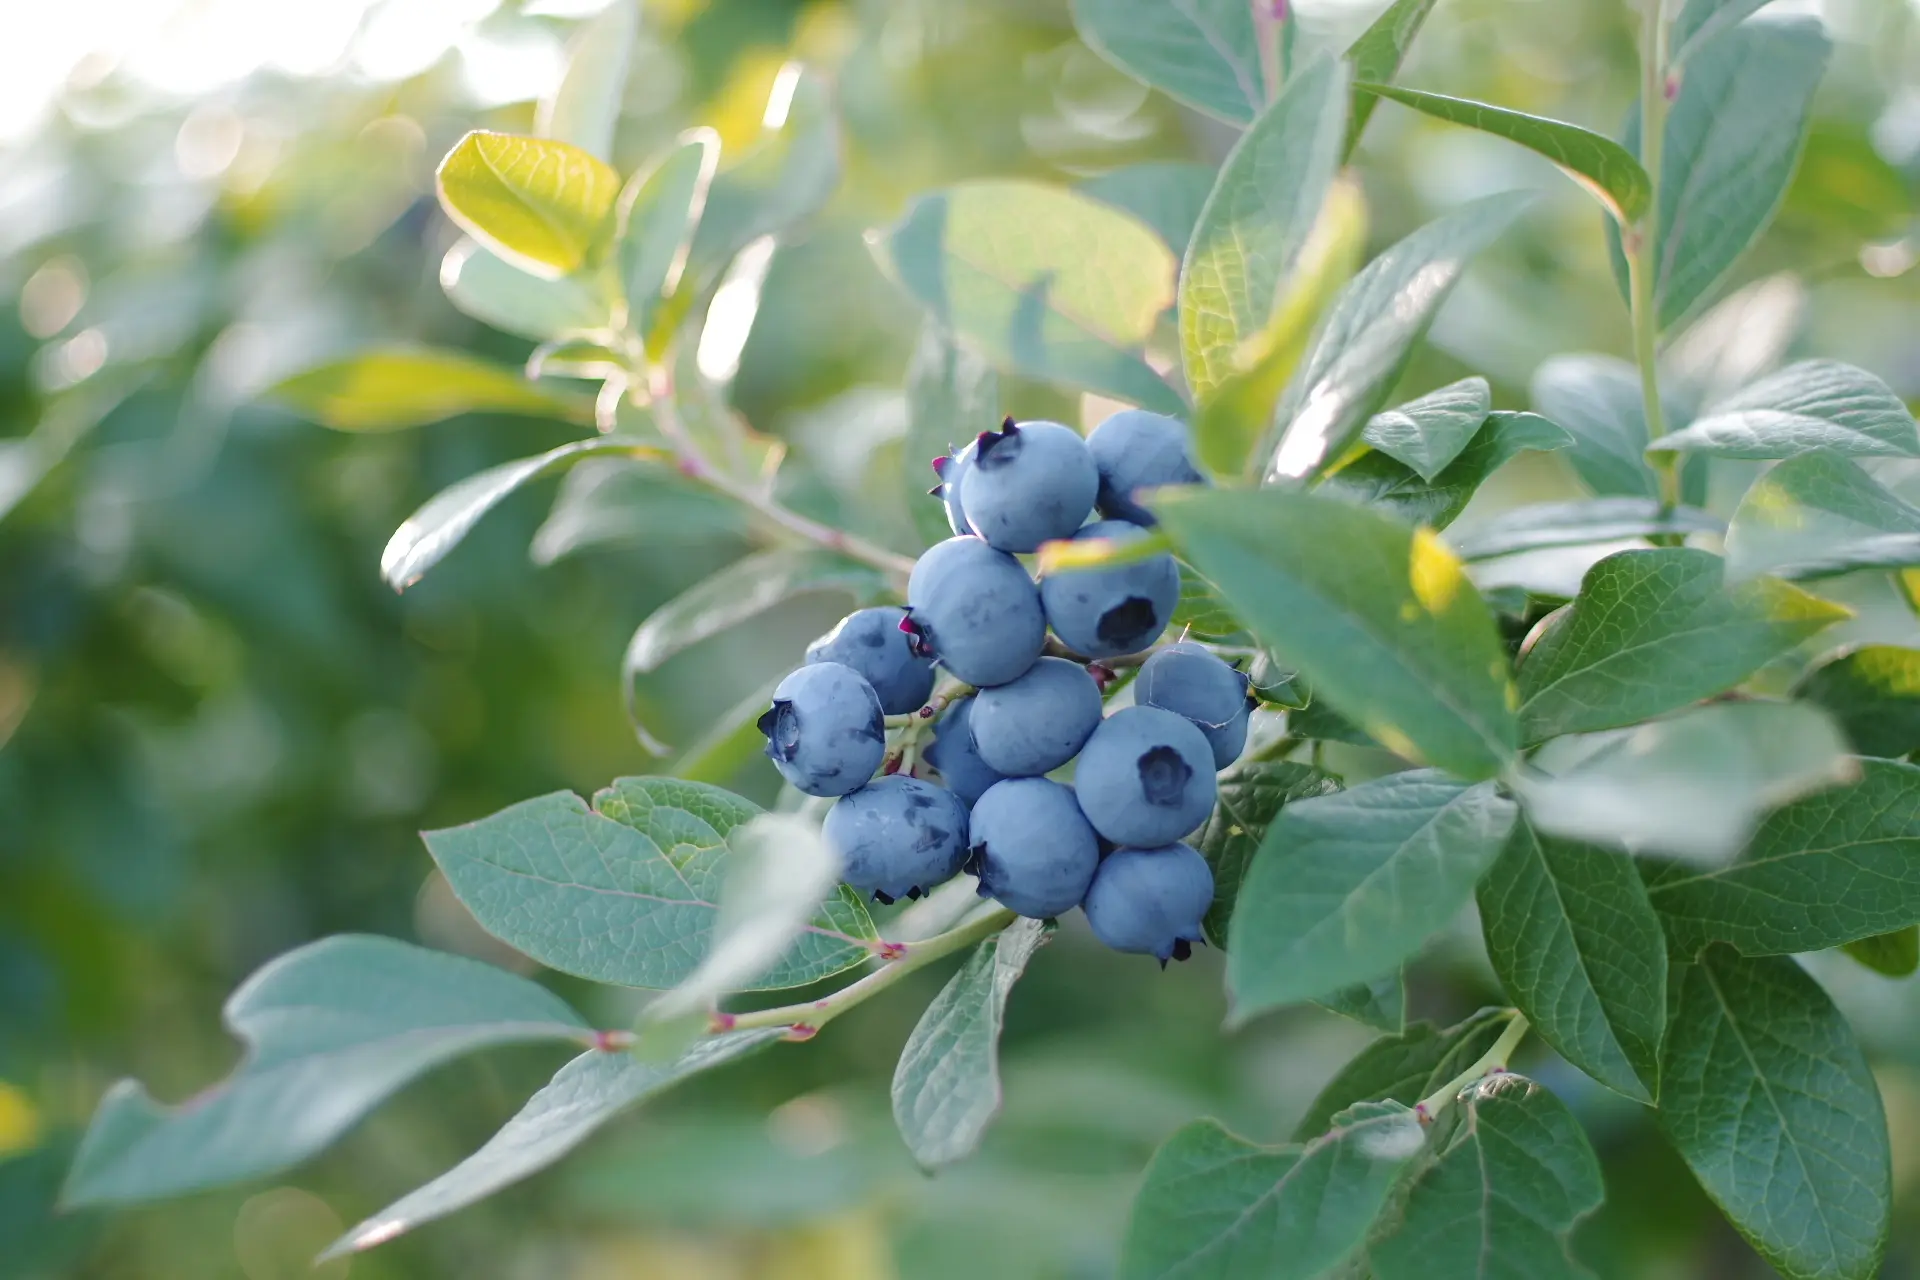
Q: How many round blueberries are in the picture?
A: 14